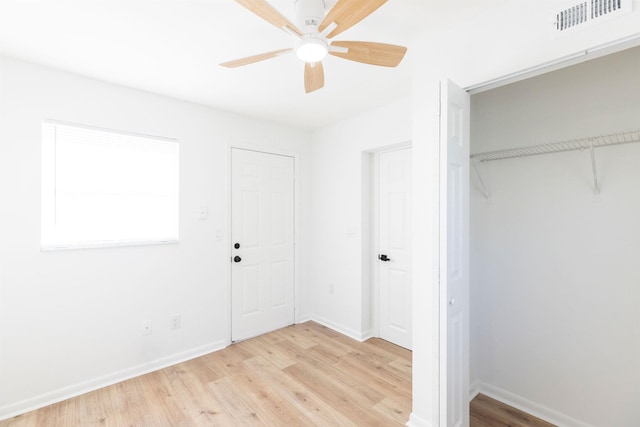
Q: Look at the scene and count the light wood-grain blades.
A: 5